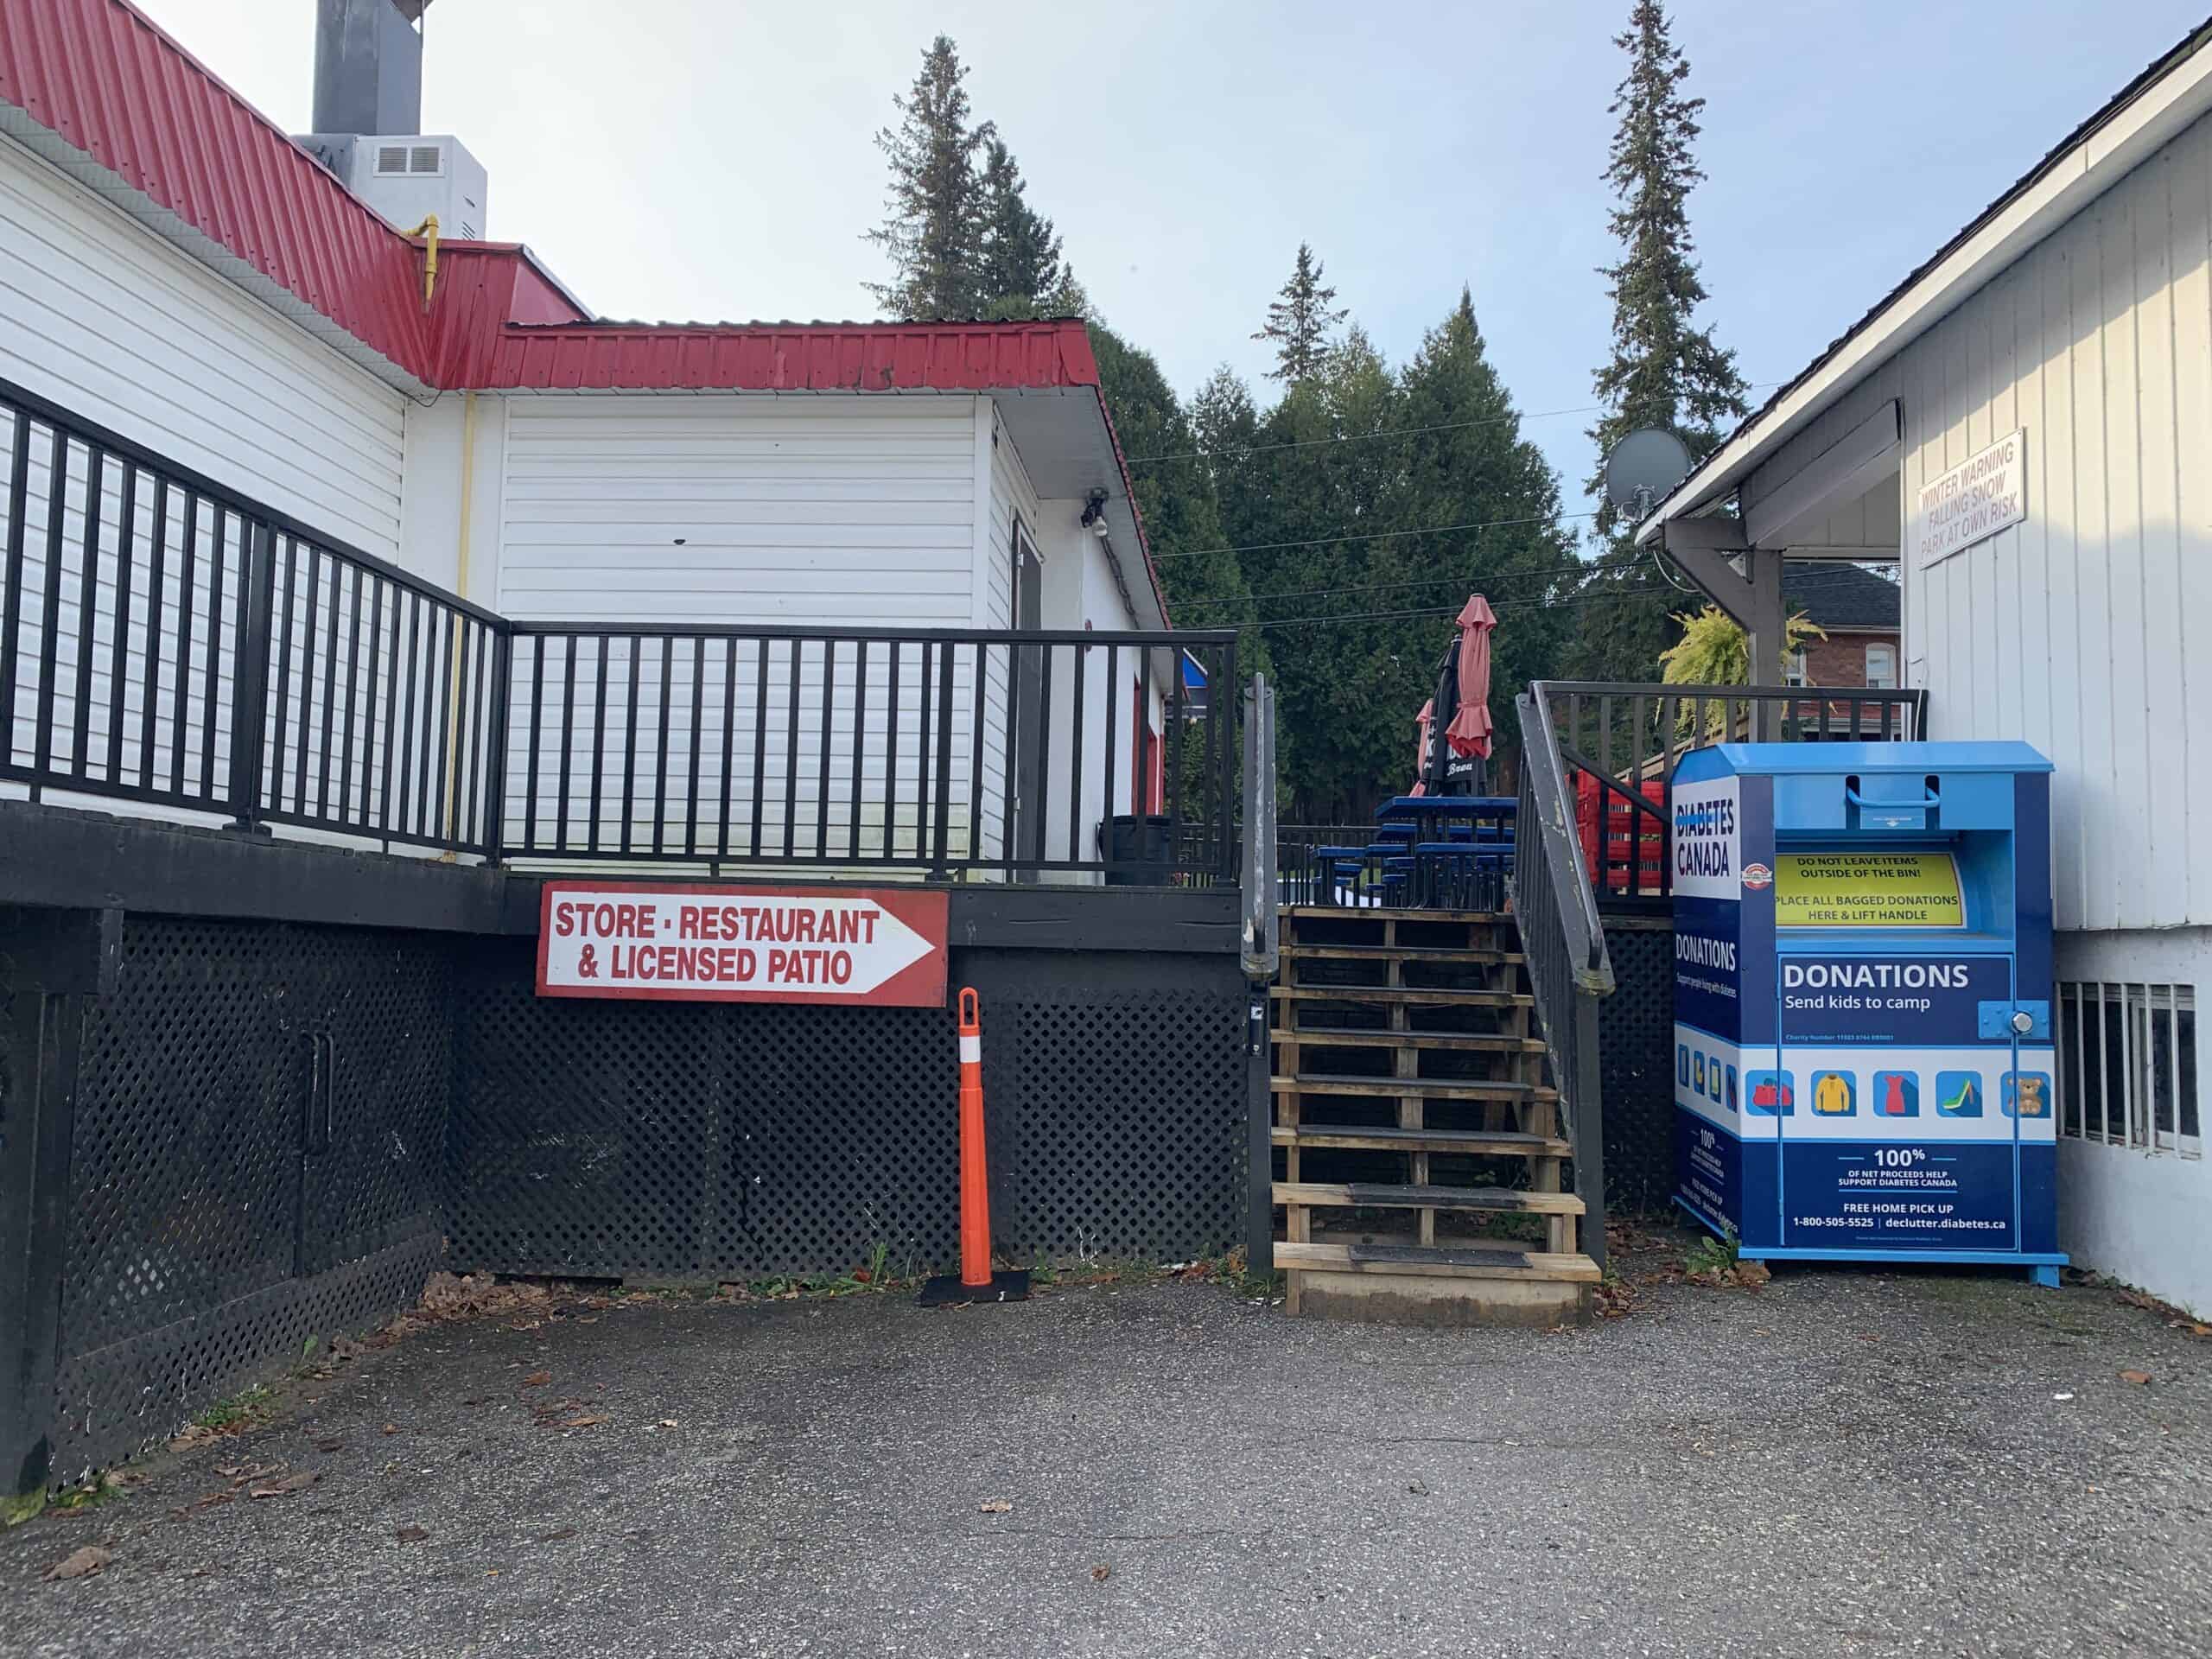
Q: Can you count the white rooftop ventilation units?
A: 1